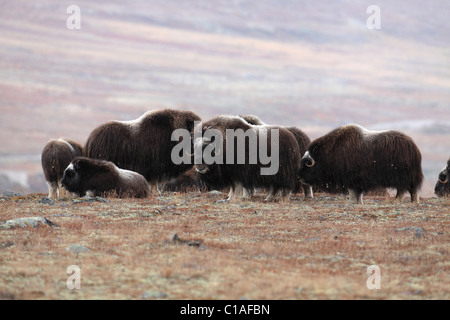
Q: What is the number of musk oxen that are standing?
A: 5